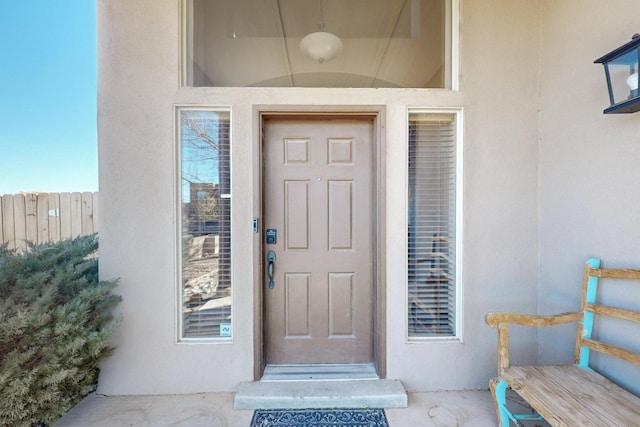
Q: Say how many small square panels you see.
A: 2